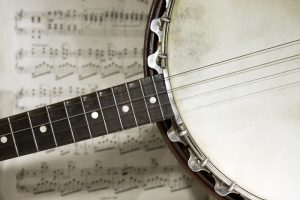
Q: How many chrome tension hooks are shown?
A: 5